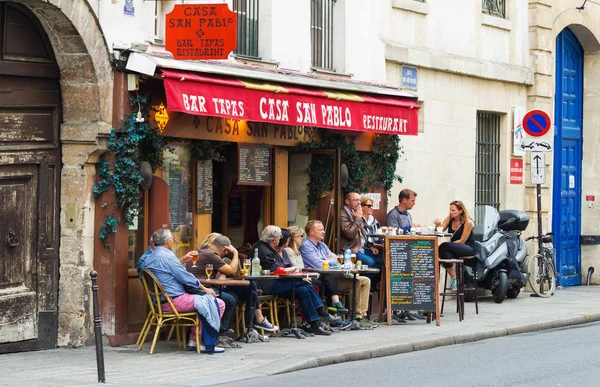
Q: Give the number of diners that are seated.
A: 12